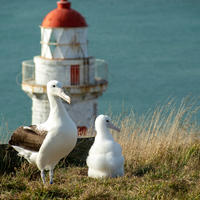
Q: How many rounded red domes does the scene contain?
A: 1